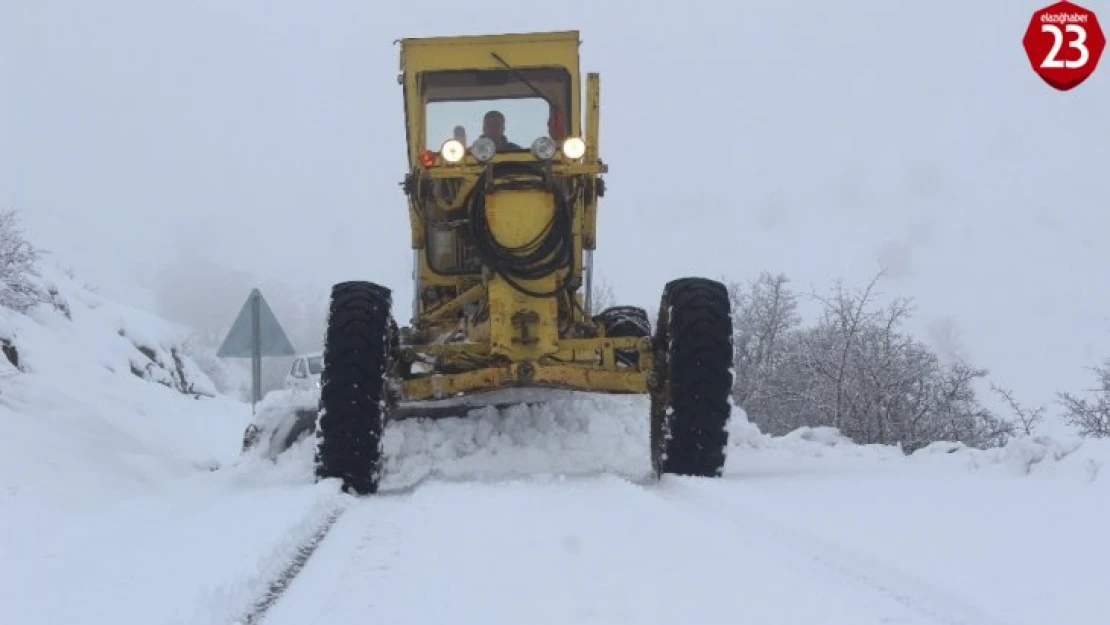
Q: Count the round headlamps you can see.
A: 4